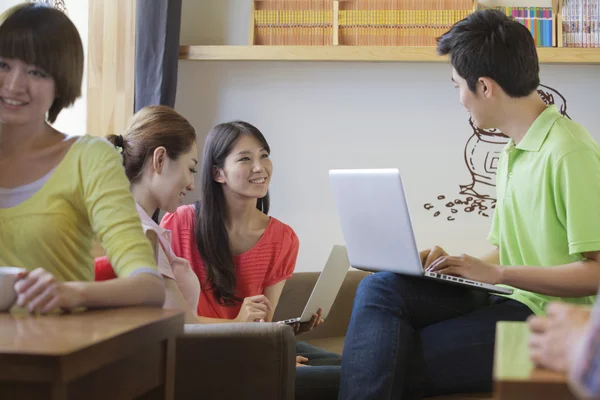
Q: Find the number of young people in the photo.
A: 4